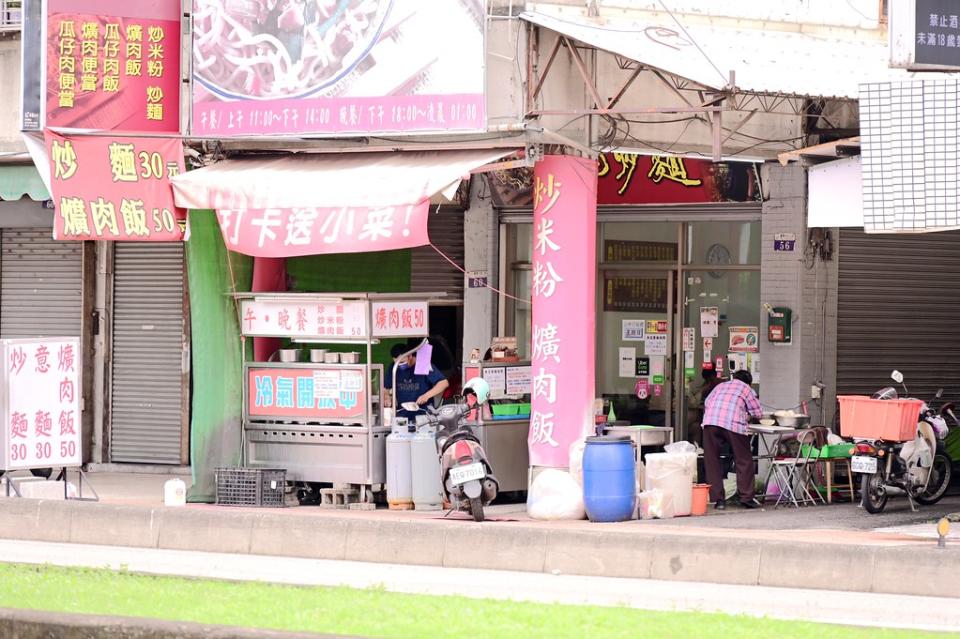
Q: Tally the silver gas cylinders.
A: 2